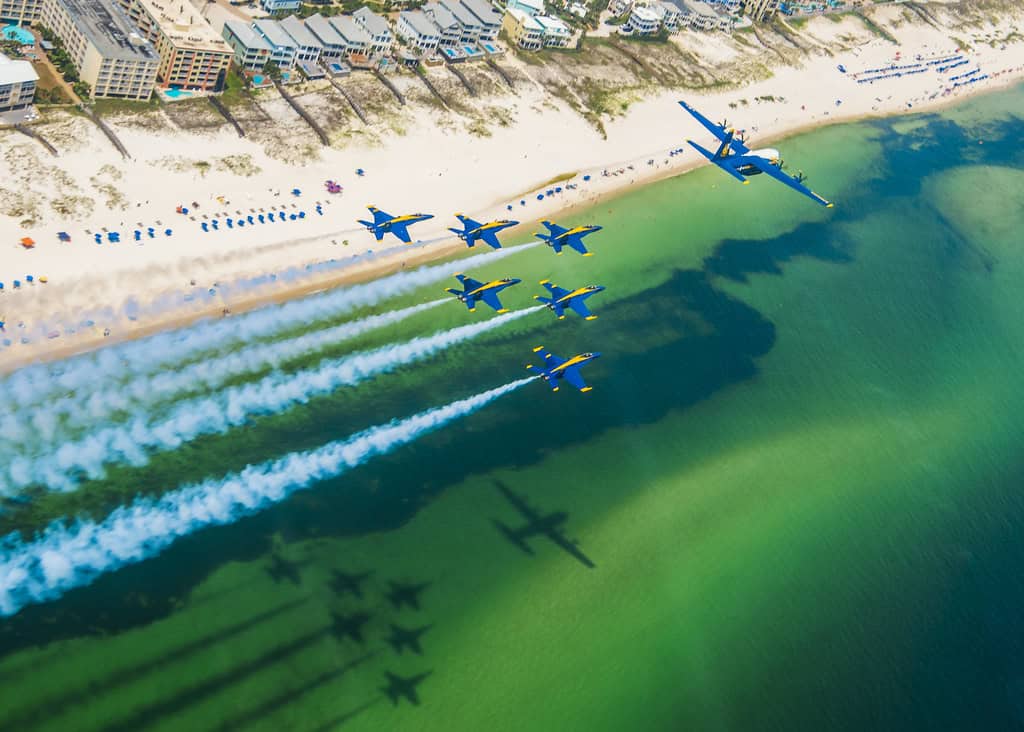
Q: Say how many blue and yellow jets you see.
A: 6